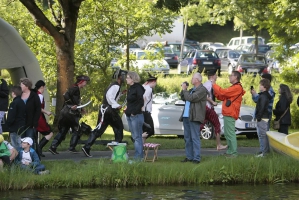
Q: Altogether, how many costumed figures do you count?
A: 5